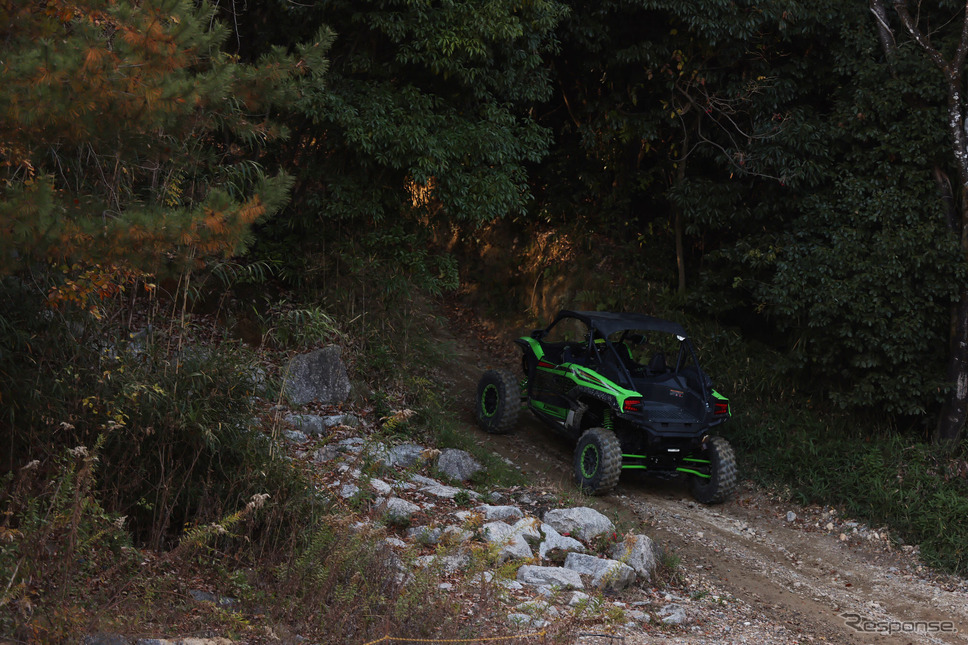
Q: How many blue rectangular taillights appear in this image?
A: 0